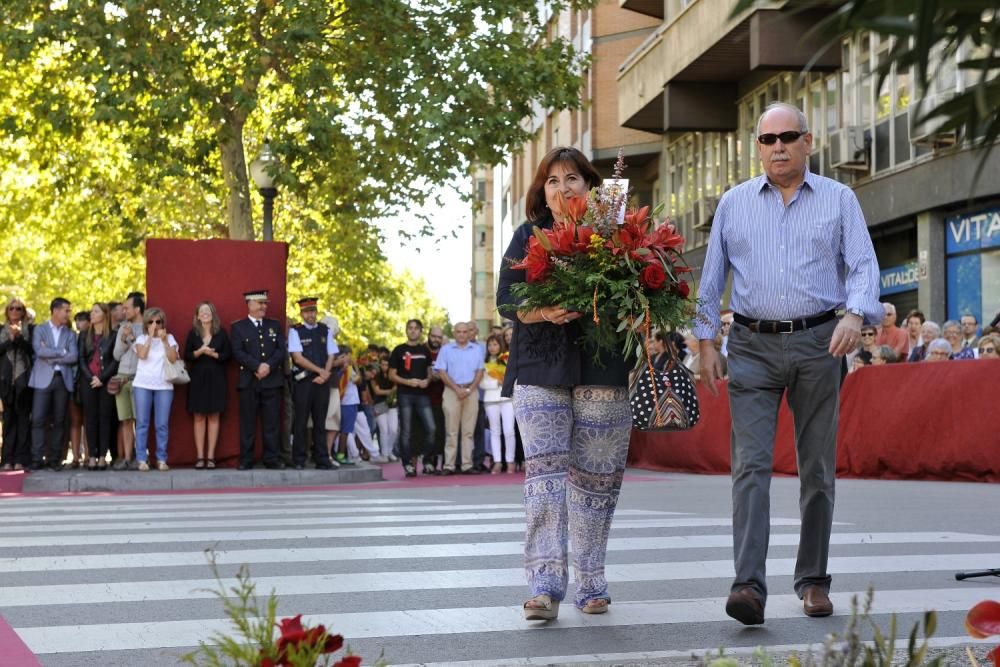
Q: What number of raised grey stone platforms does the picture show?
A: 1